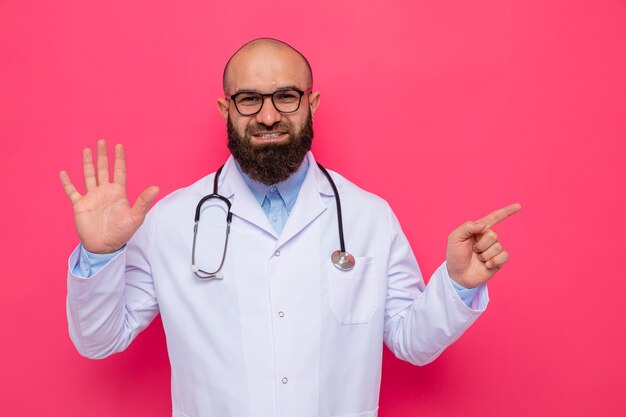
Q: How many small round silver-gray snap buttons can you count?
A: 3